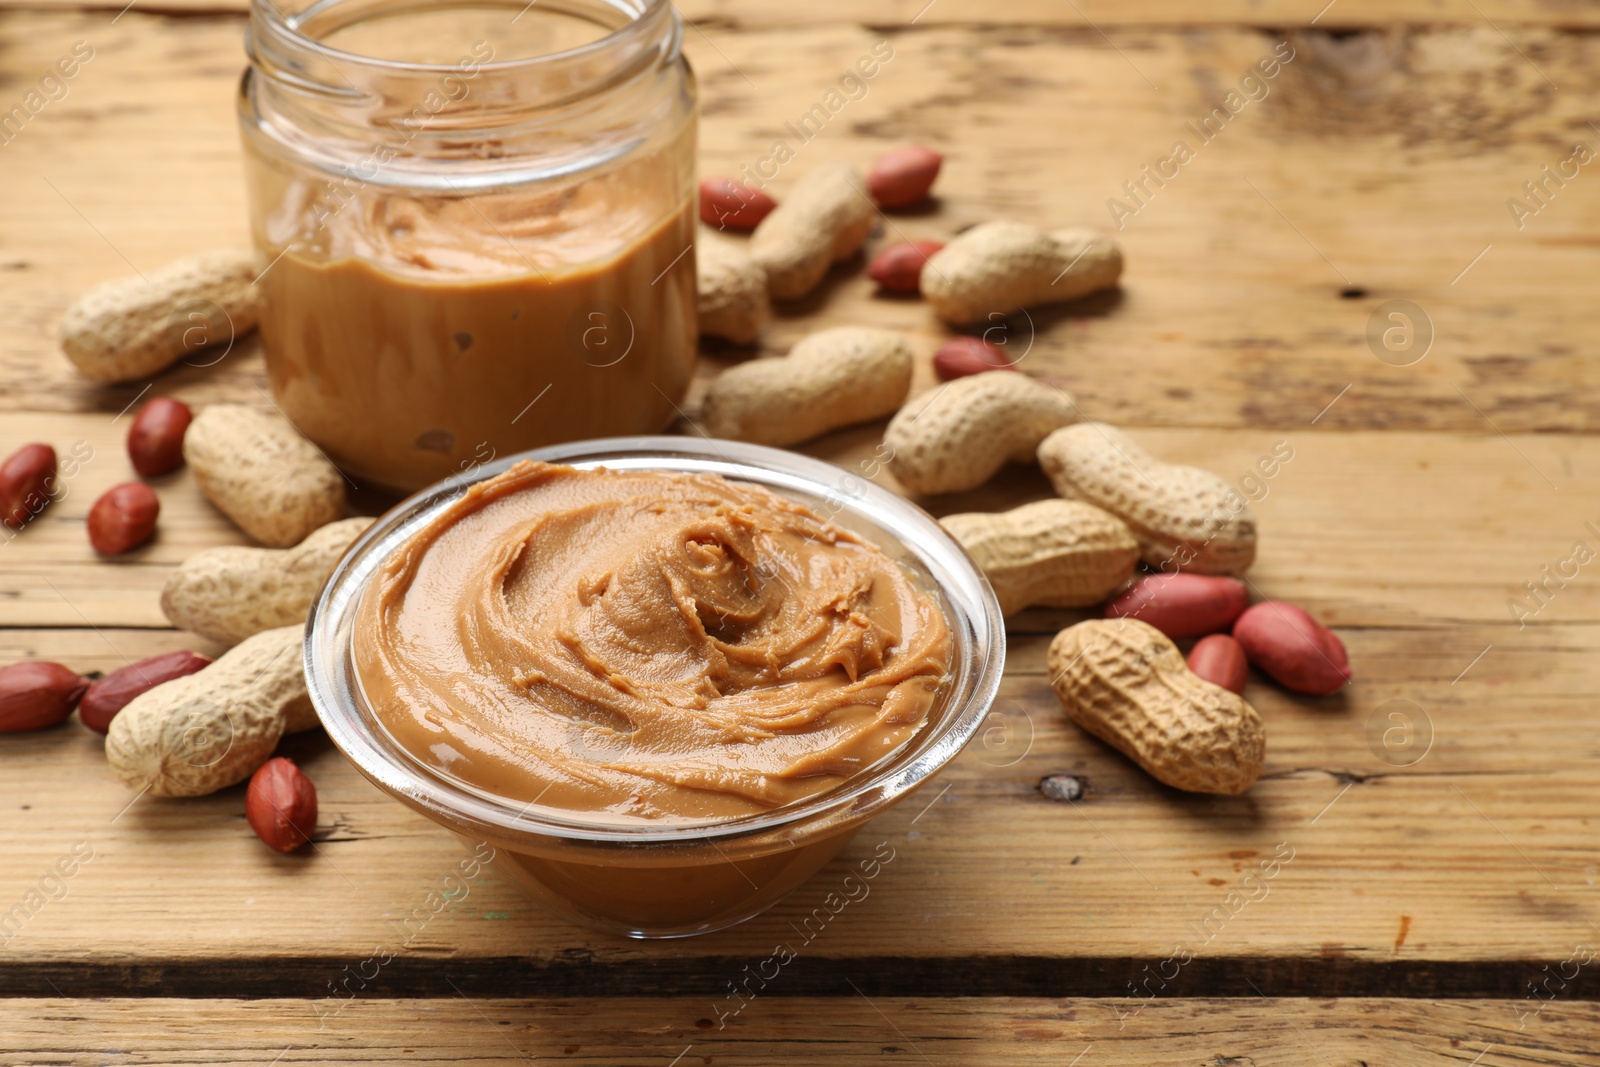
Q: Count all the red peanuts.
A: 13